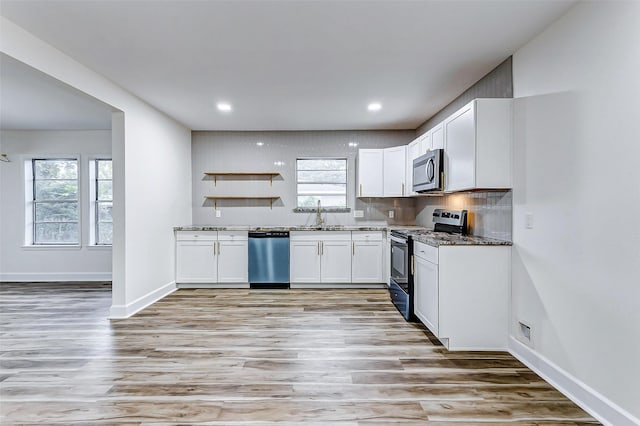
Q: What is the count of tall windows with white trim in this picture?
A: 2